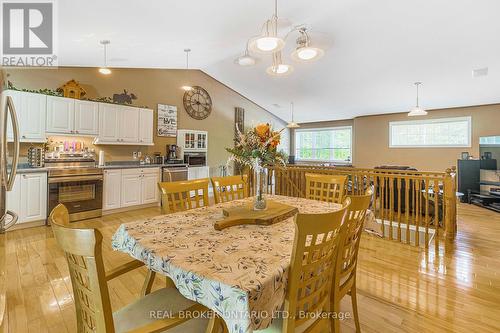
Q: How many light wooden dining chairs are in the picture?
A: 6